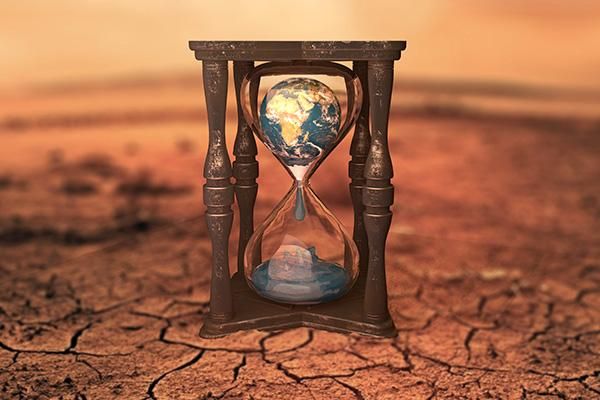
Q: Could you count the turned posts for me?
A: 4